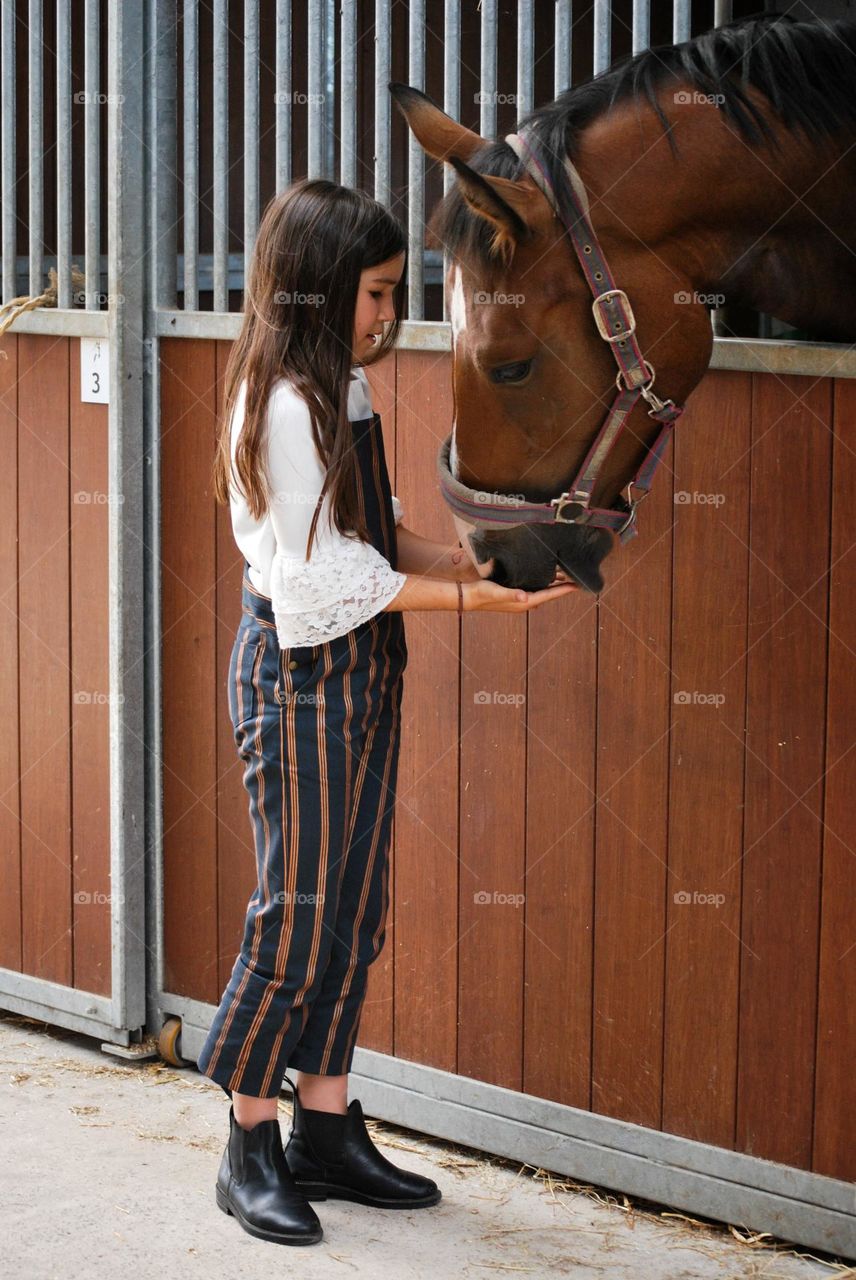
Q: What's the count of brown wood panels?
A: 13